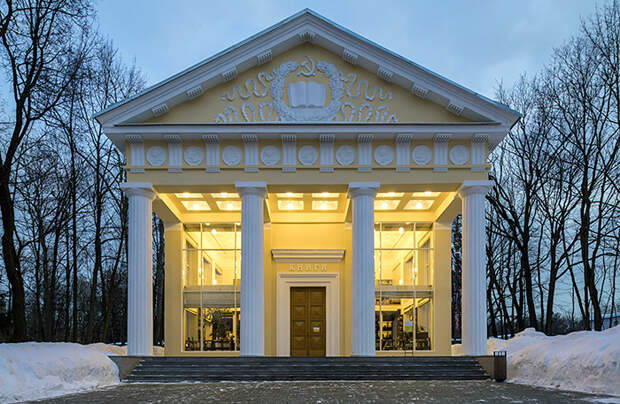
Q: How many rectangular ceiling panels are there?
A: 12